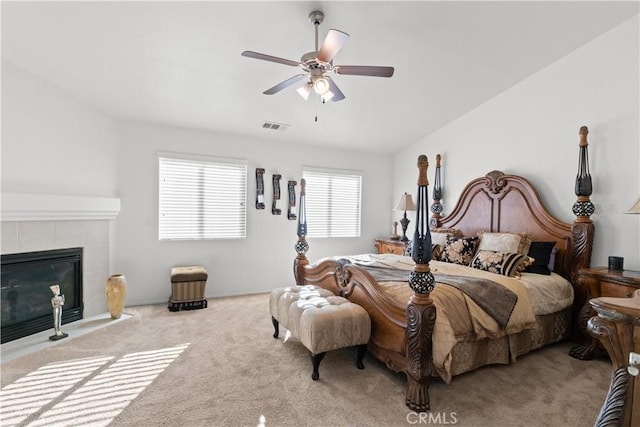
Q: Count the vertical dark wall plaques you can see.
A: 3